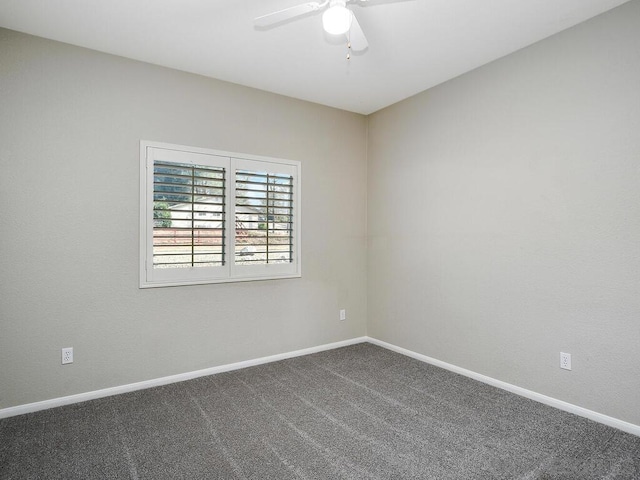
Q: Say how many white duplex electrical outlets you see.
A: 3